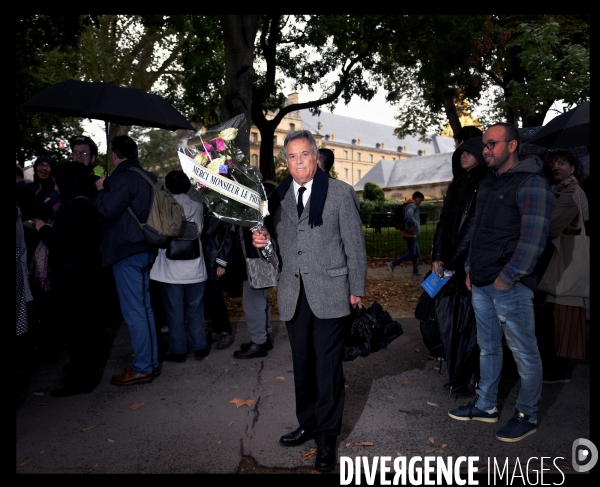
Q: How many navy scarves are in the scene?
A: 1